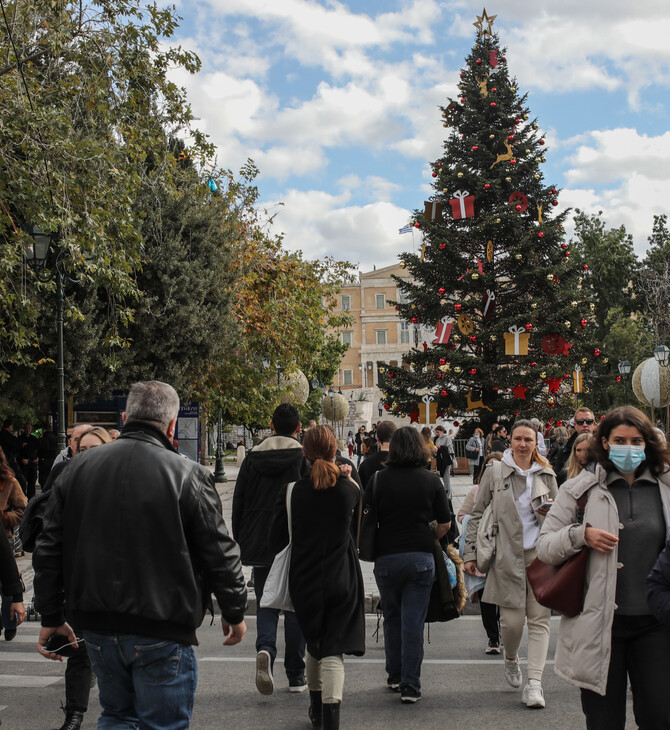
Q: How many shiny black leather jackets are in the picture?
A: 1